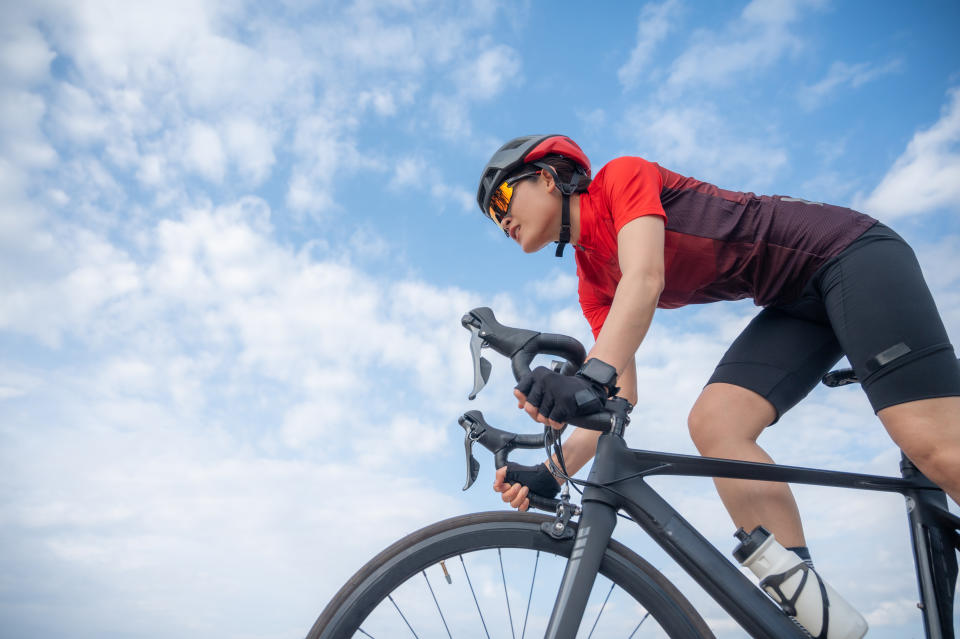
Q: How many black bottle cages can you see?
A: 1